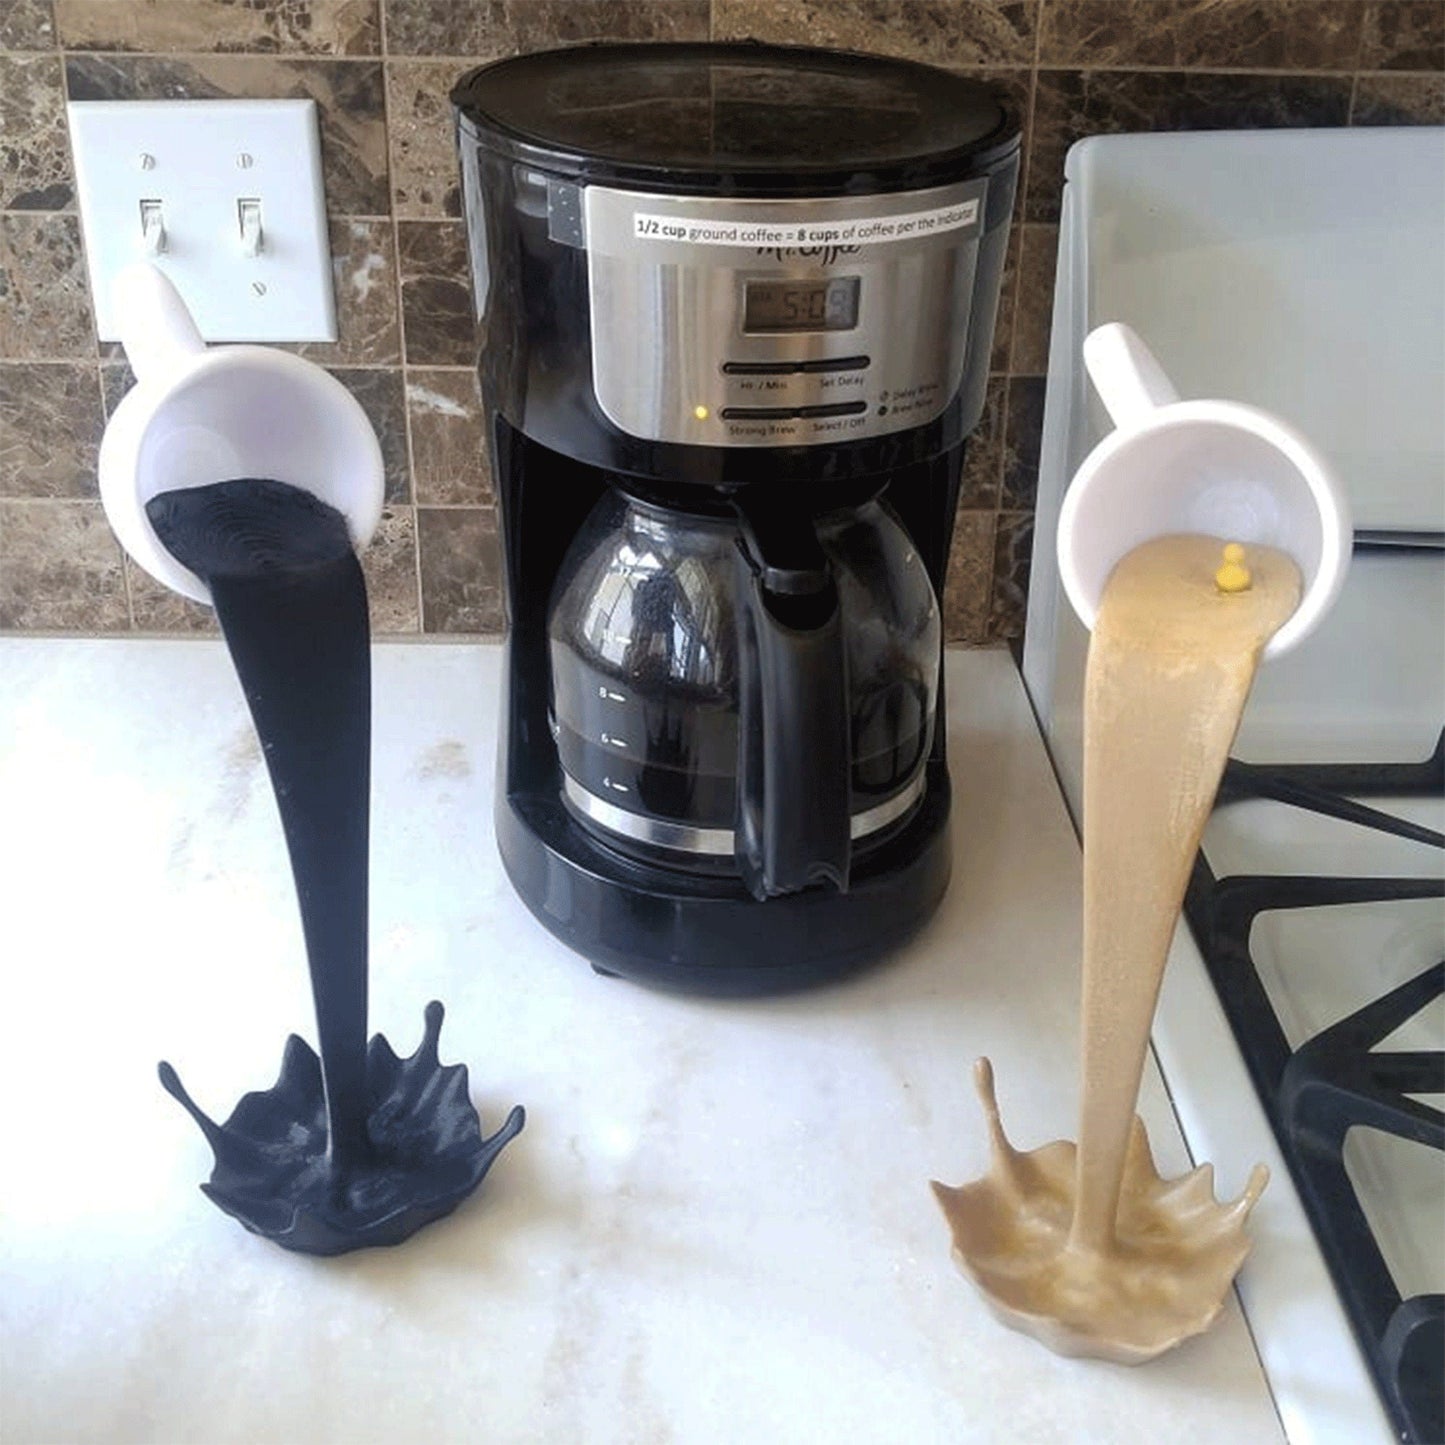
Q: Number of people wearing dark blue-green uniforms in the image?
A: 0